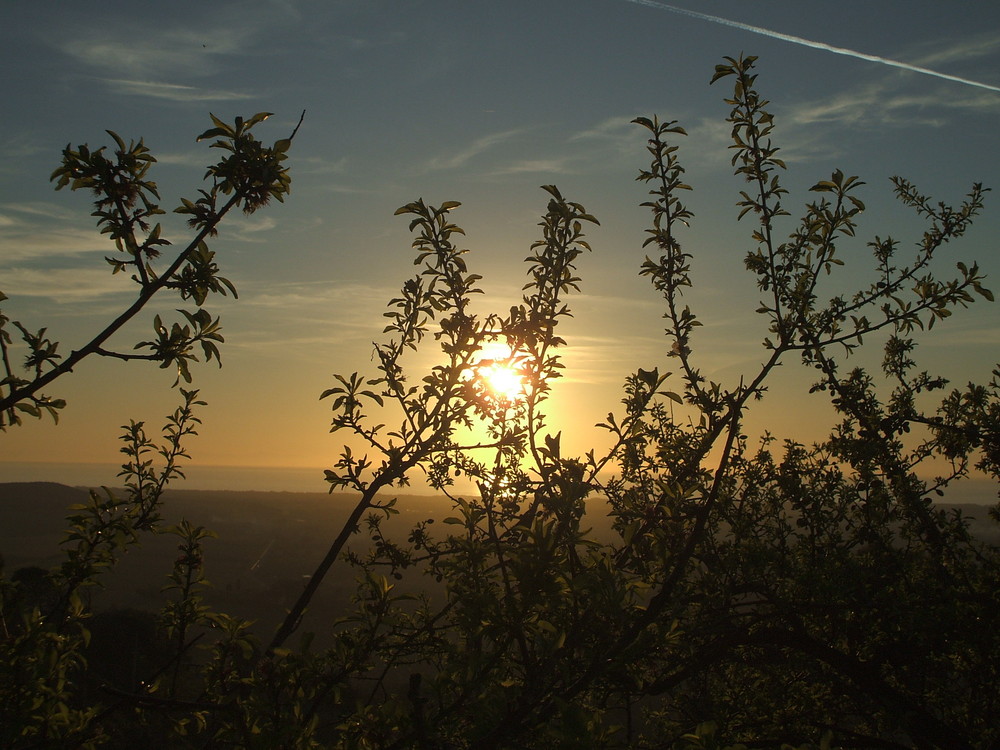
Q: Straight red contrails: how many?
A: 0